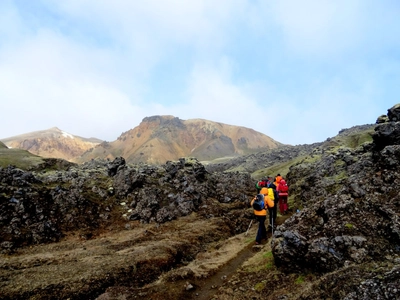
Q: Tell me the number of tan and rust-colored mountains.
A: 2